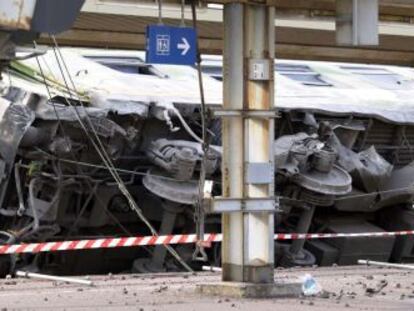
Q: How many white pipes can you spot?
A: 3